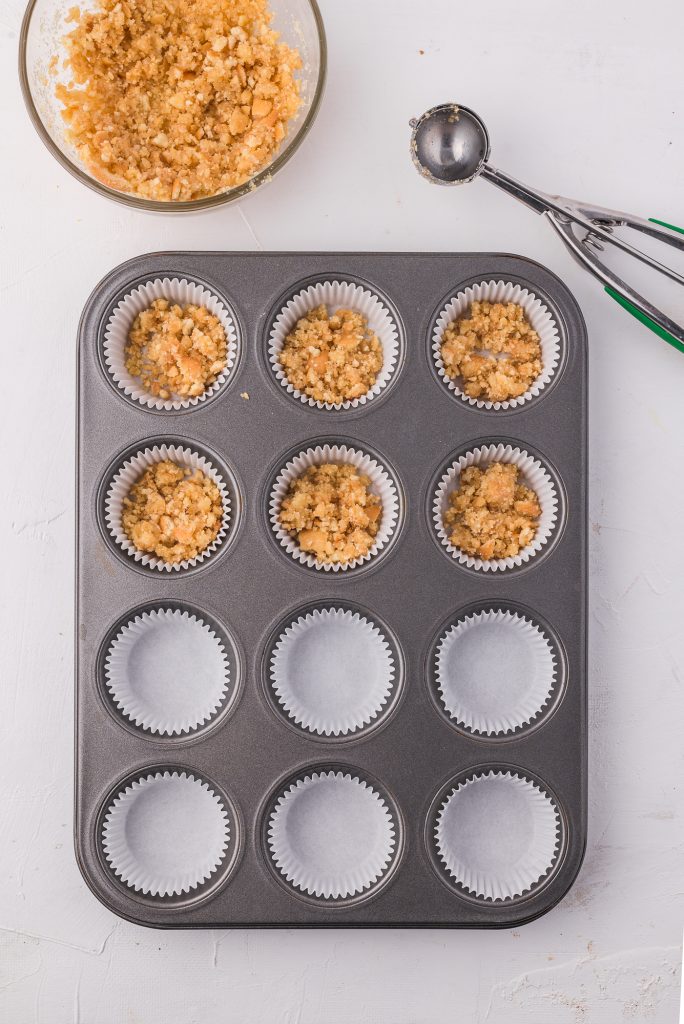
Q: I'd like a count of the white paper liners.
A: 12